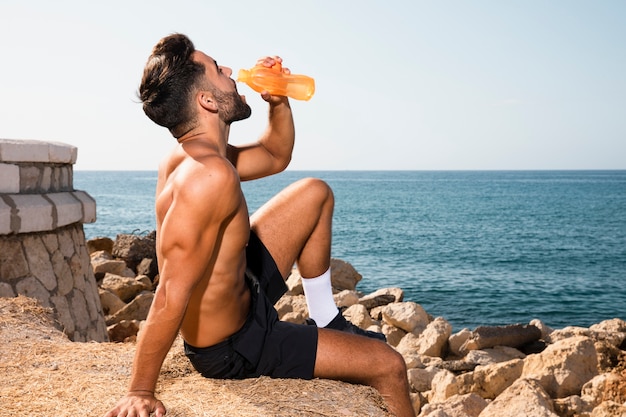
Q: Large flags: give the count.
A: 0